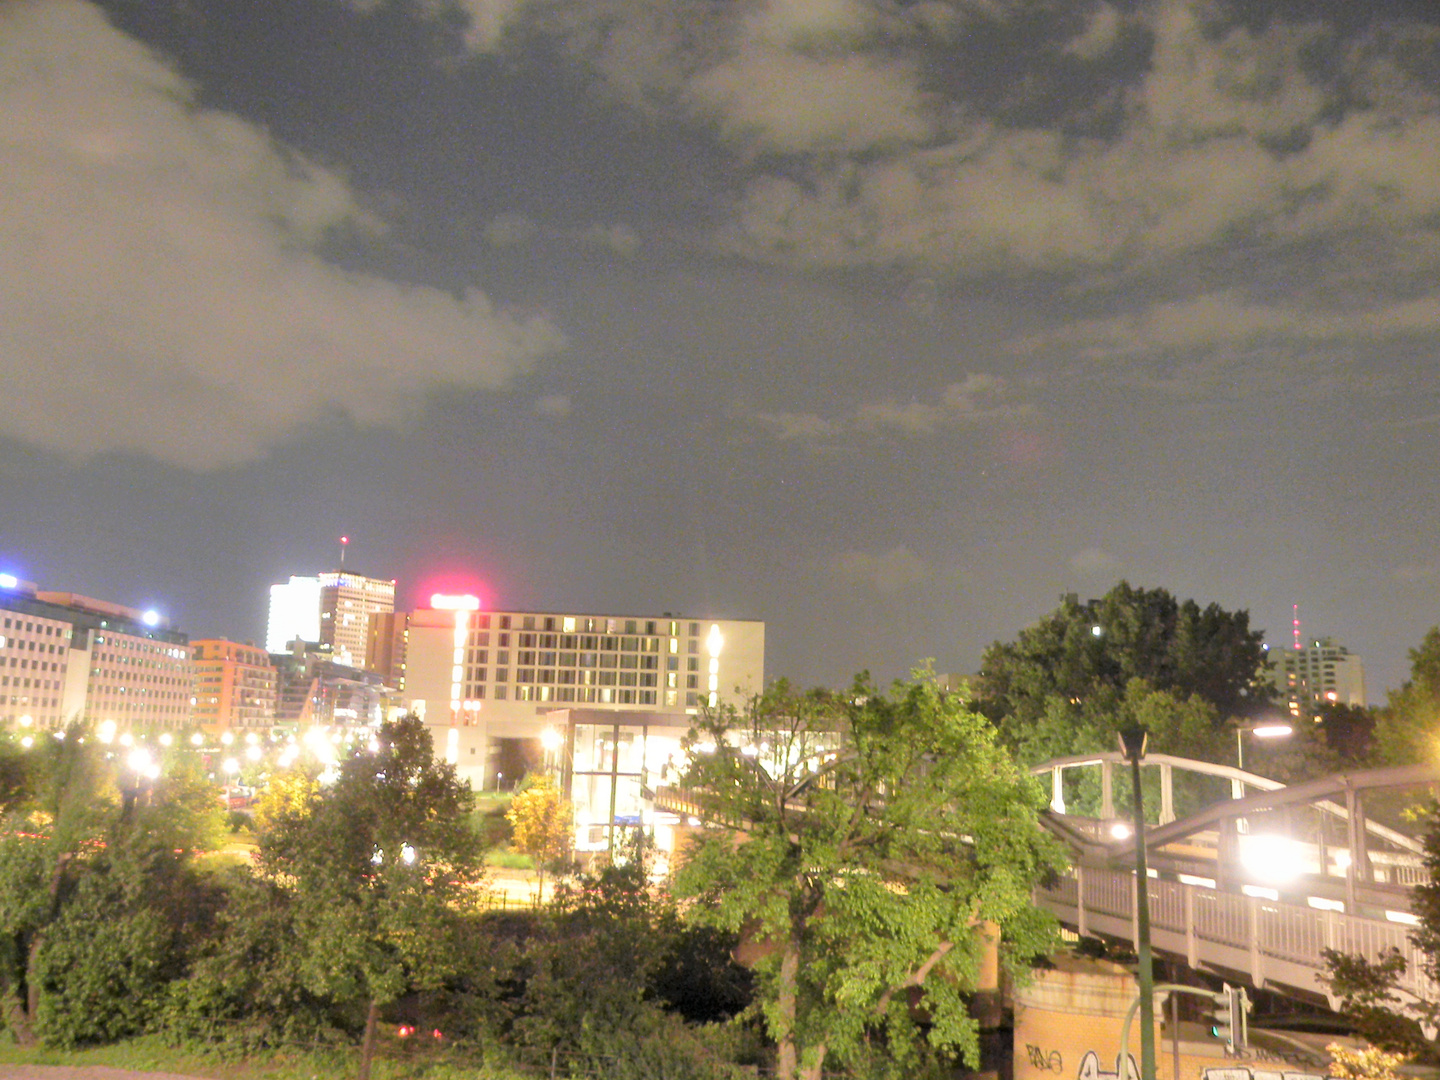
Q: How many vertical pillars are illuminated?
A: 2